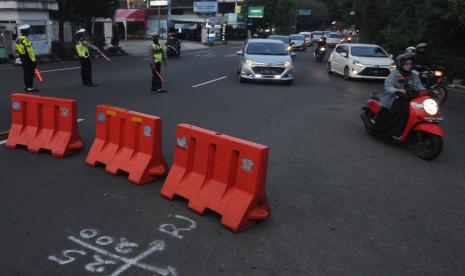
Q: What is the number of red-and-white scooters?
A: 1